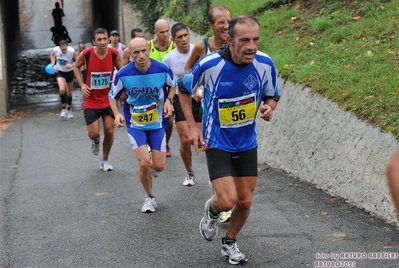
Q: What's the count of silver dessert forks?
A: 0